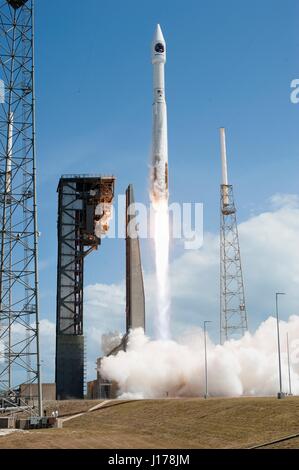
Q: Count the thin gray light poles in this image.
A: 3